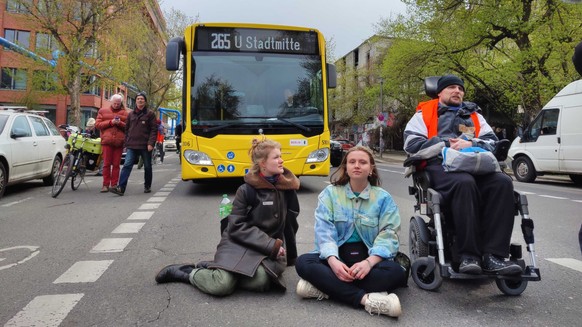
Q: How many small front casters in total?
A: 2